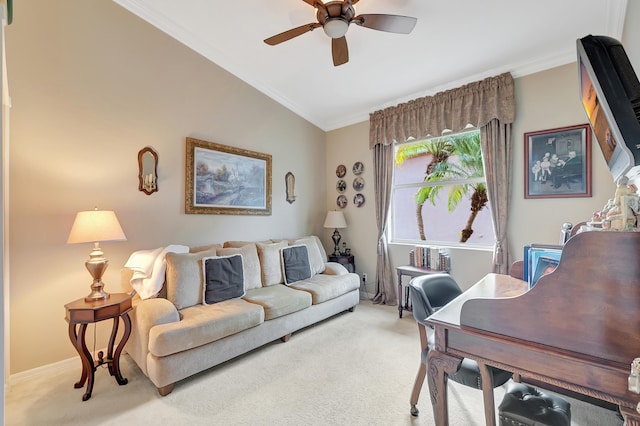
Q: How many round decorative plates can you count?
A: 6